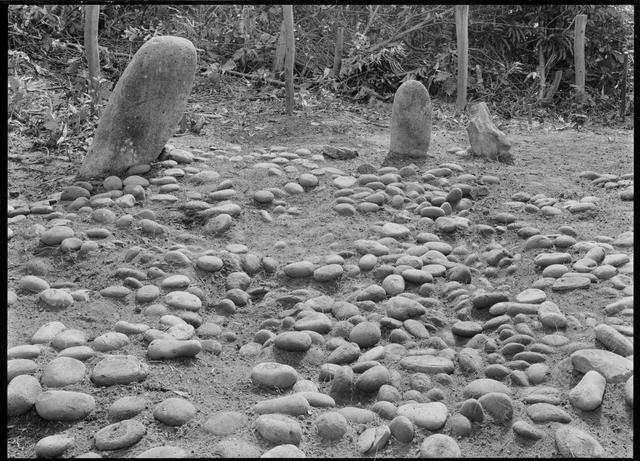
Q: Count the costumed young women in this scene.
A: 0